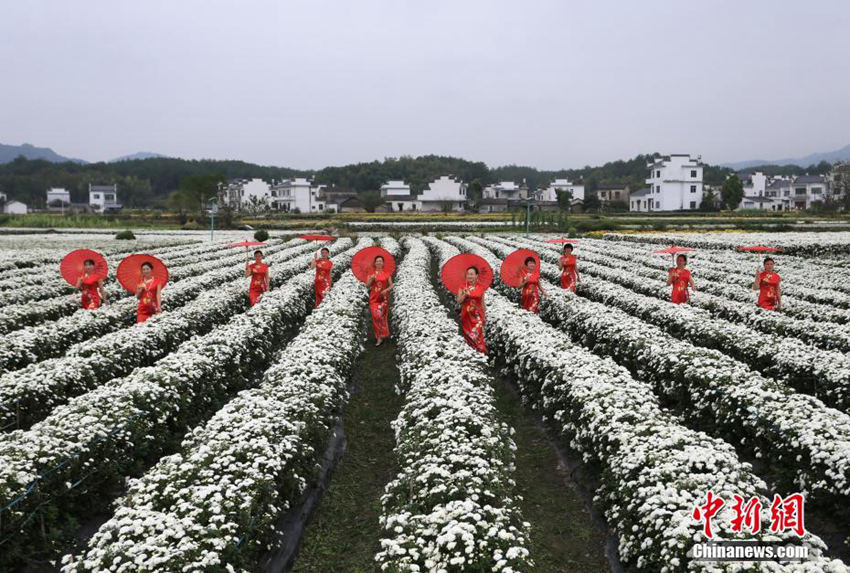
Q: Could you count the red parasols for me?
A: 10